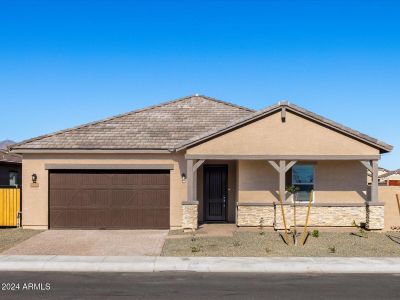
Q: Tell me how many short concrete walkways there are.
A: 1